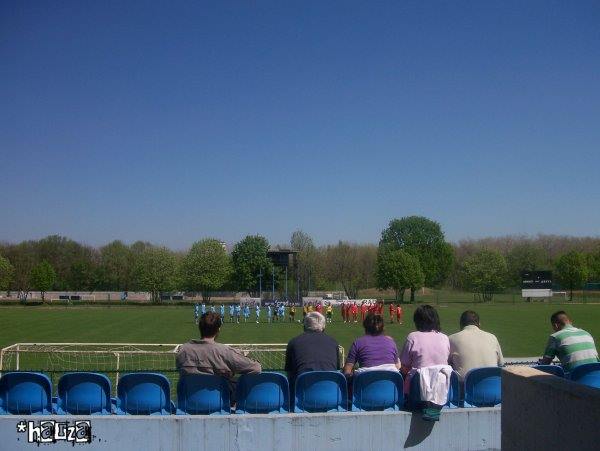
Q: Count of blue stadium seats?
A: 11